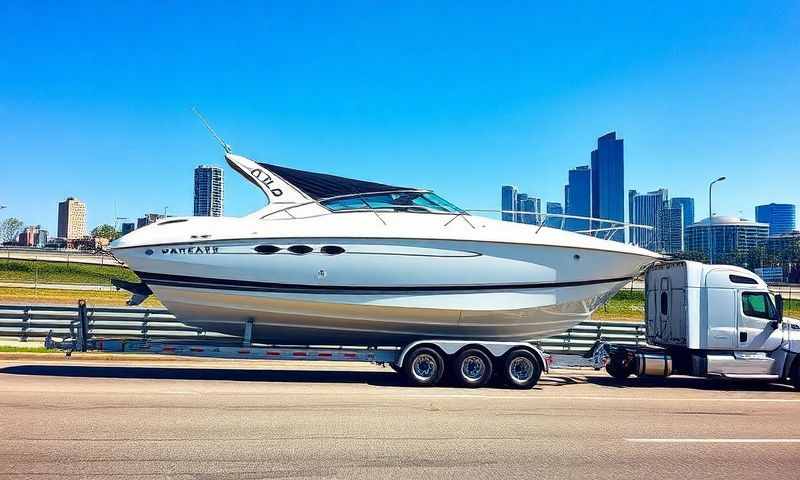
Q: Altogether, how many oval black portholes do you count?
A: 3